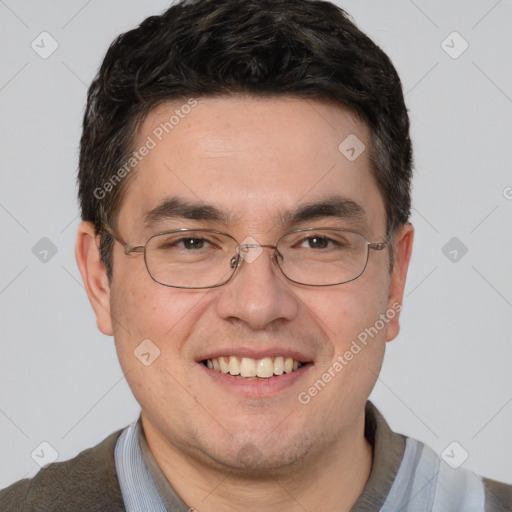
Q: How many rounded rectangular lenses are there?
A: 2